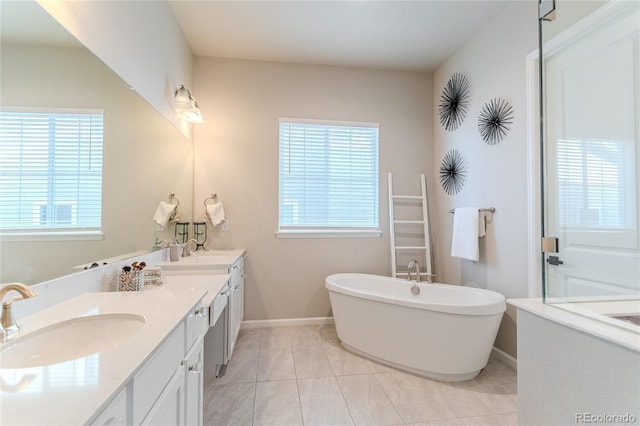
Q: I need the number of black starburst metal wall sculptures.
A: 3